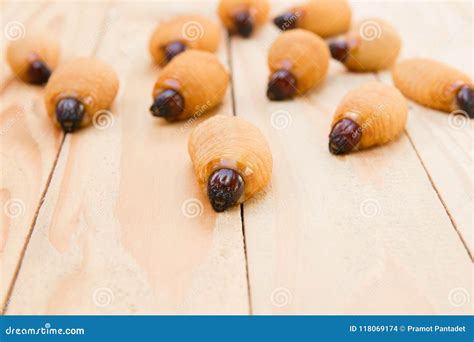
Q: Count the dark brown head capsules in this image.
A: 11